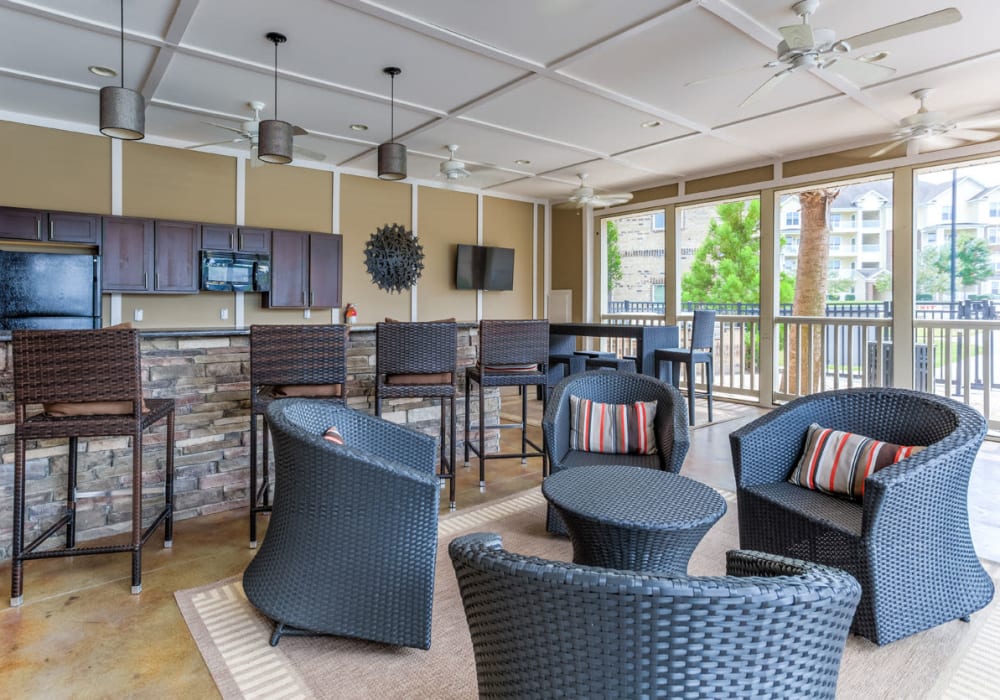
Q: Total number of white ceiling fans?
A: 5